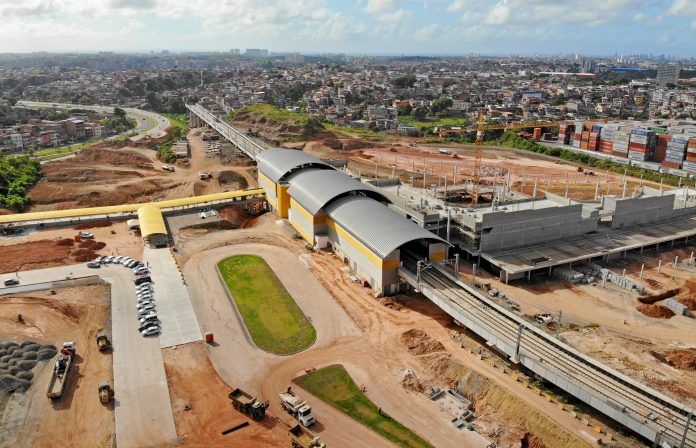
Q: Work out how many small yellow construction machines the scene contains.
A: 2